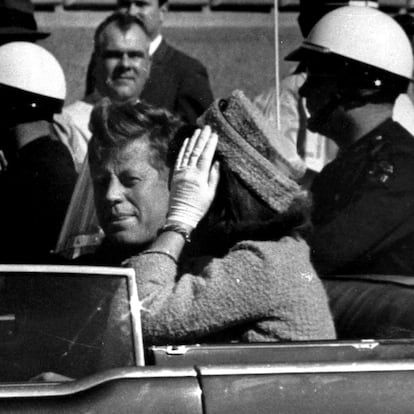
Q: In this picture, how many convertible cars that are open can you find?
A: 1